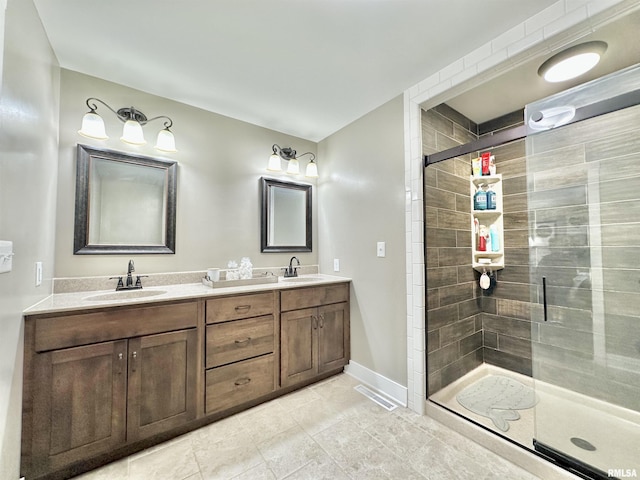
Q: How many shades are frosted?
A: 6